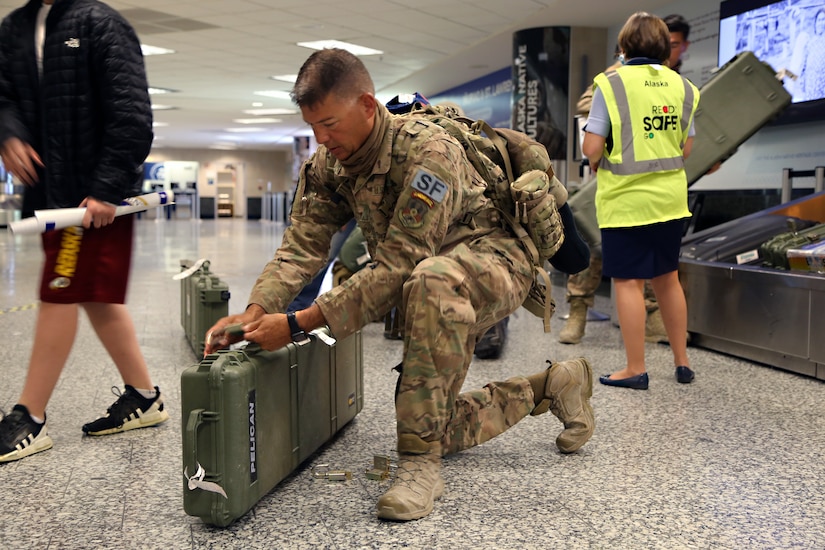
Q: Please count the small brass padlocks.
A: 3